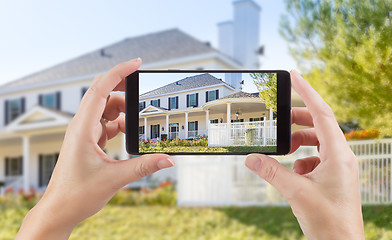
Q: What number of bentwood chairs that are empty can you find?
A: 0